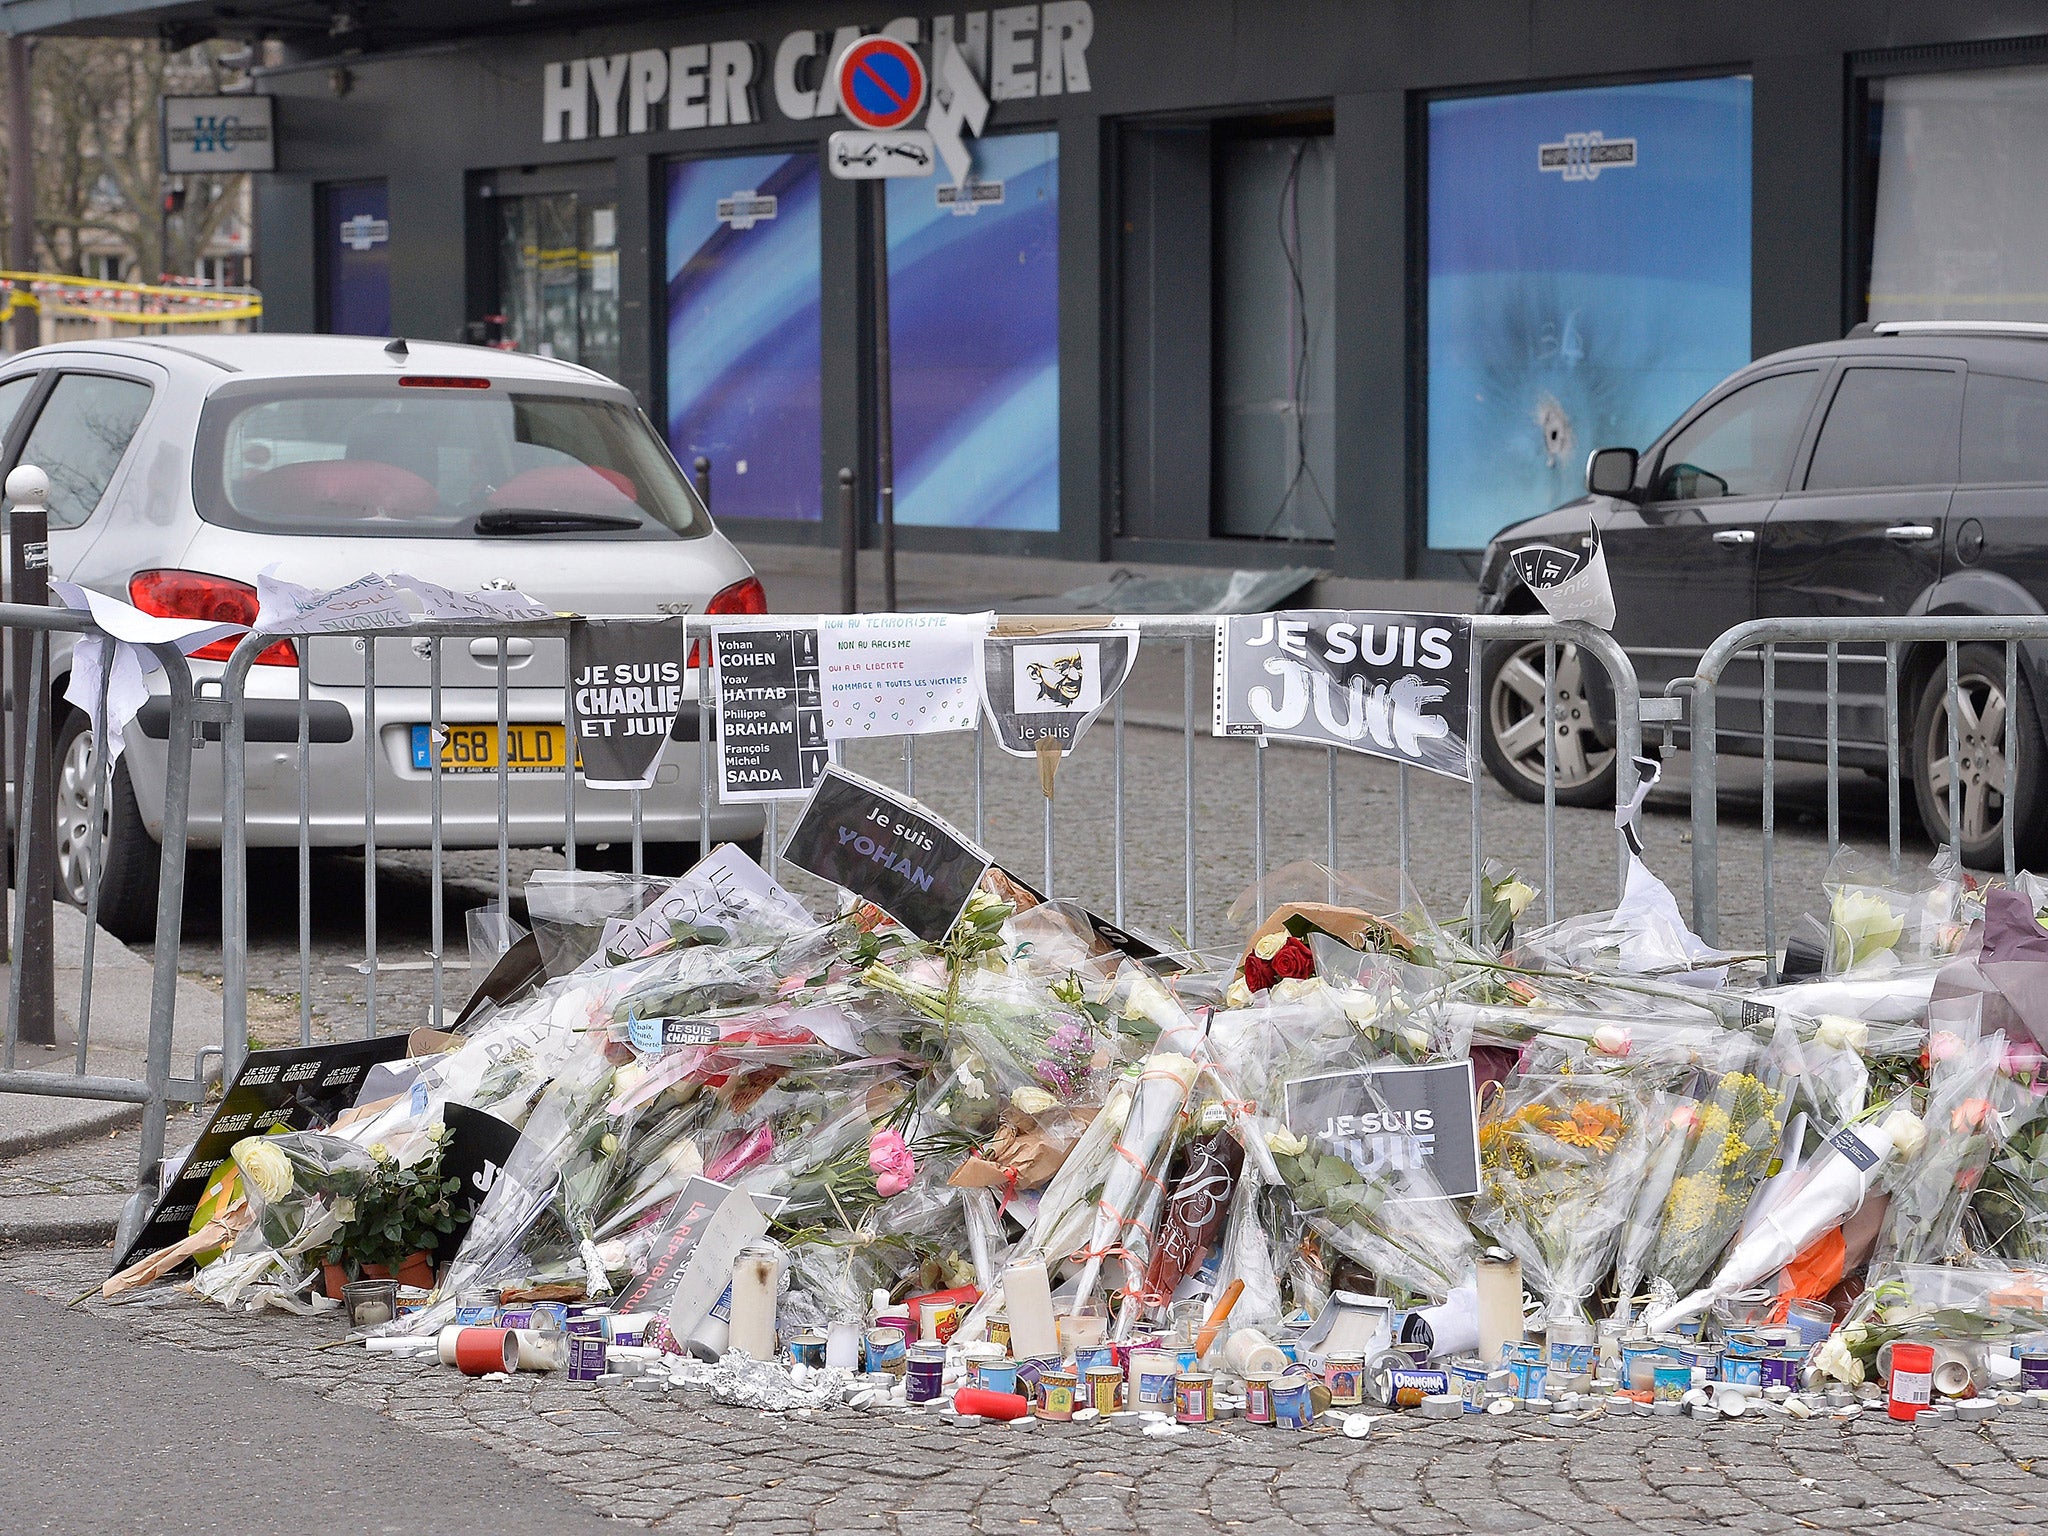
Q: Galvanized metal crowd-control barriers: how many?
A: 3